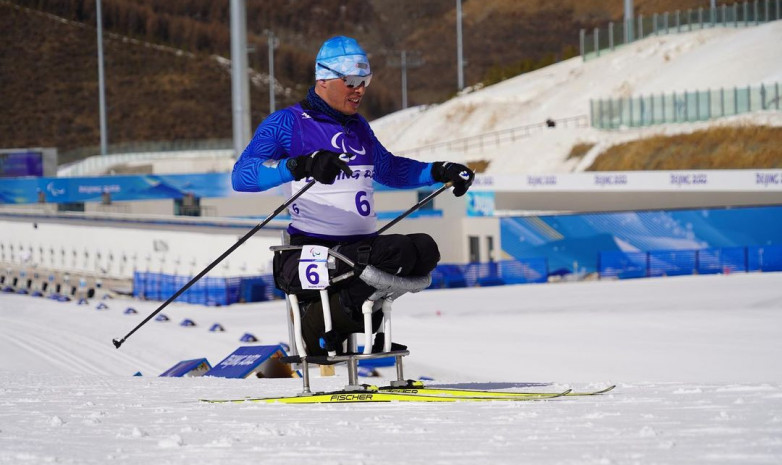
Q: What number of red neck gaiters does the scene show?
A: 0